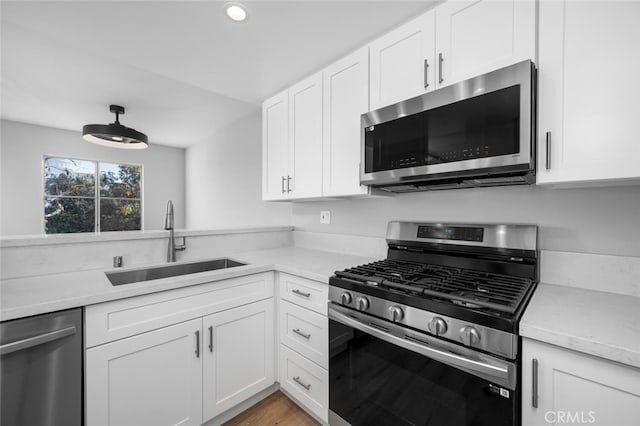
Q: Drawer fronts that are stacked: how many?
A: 3